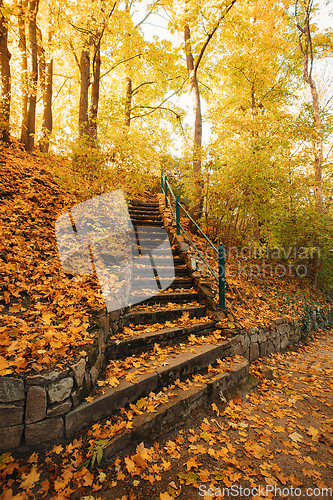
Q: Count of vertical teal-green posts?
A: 4